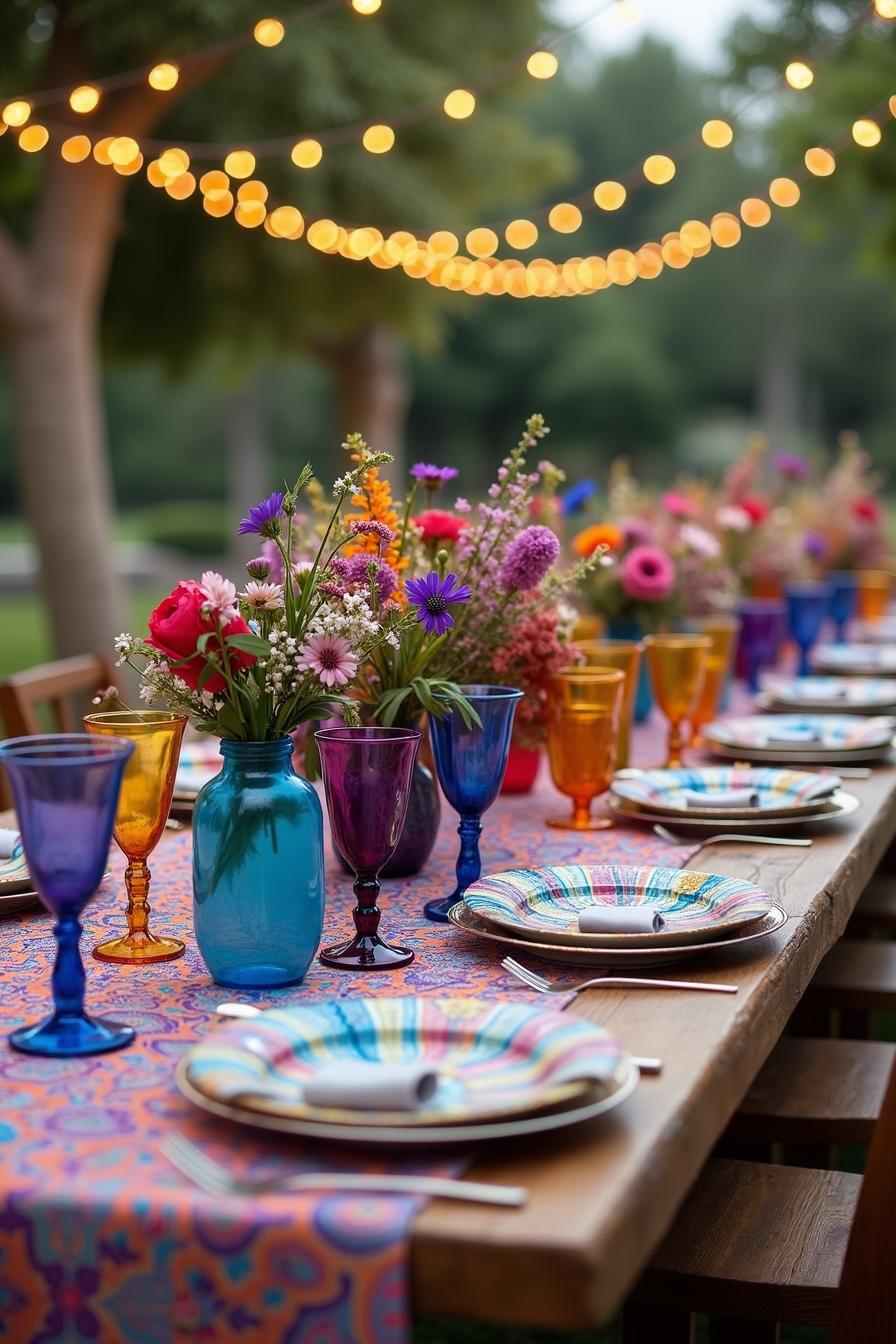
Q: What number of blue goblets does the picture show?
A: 4